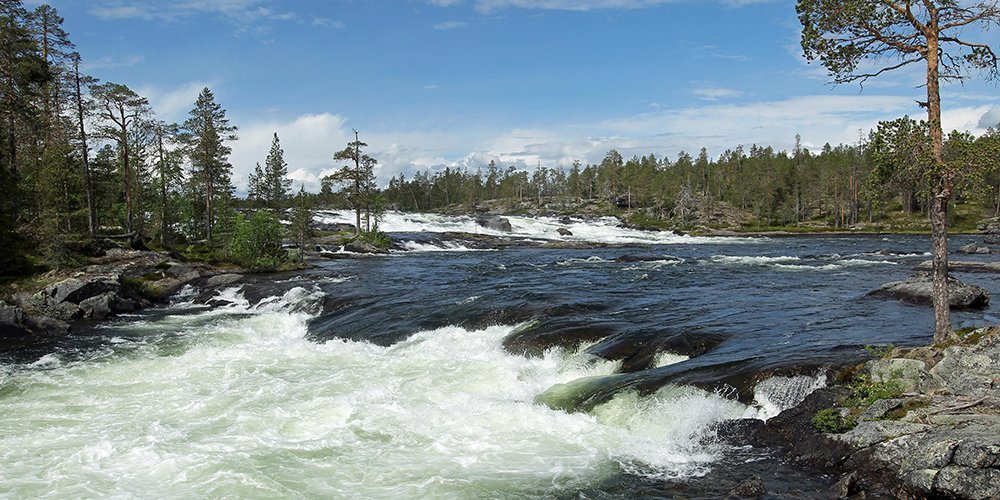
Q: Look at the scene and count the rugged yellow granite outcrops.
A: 0